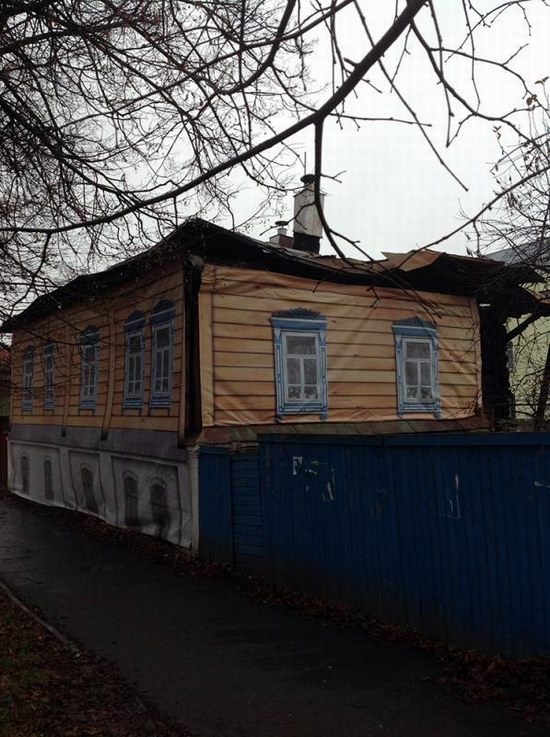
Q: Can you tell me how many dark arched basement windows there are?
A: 5